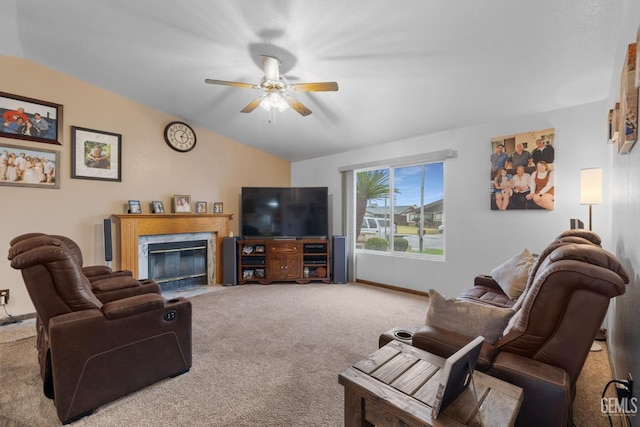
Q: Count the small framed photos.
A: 5